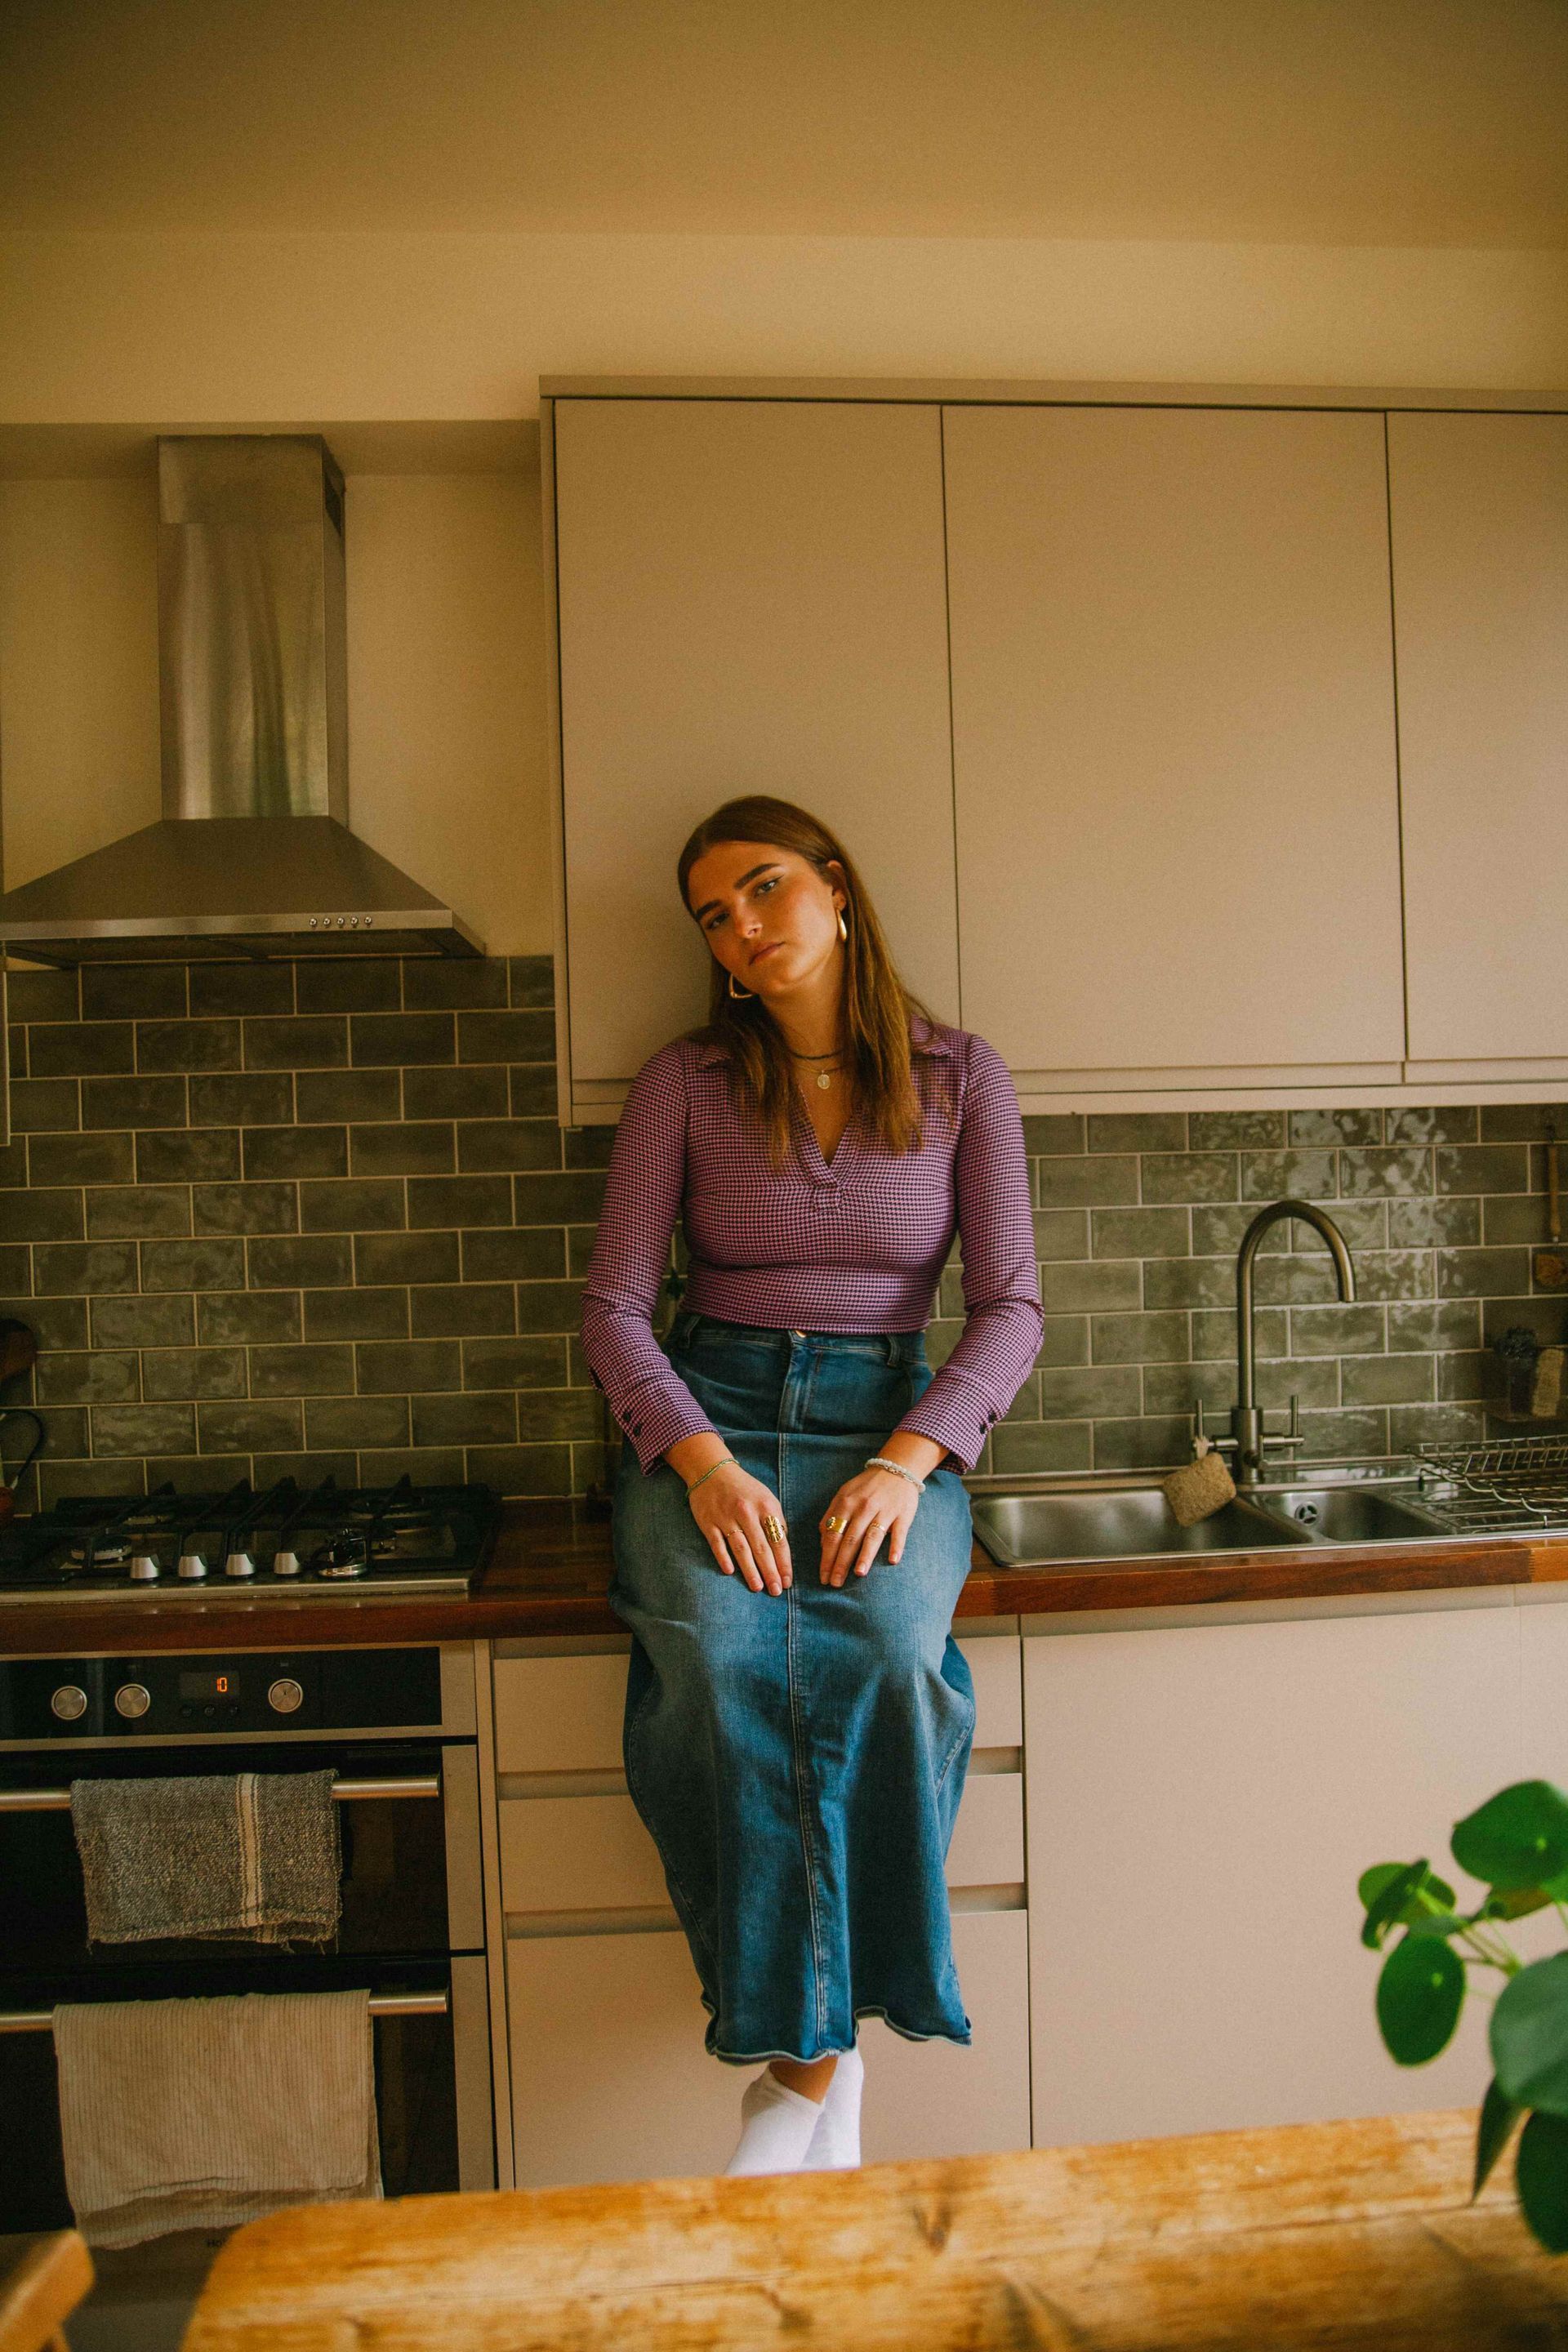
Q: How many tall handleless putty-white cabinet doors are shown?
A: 3